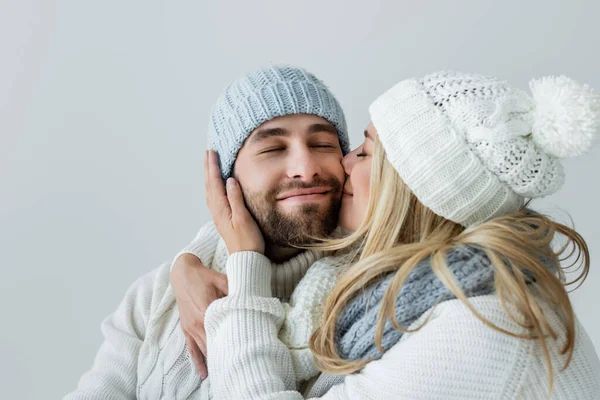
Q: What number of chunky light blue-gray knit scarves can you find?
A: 1